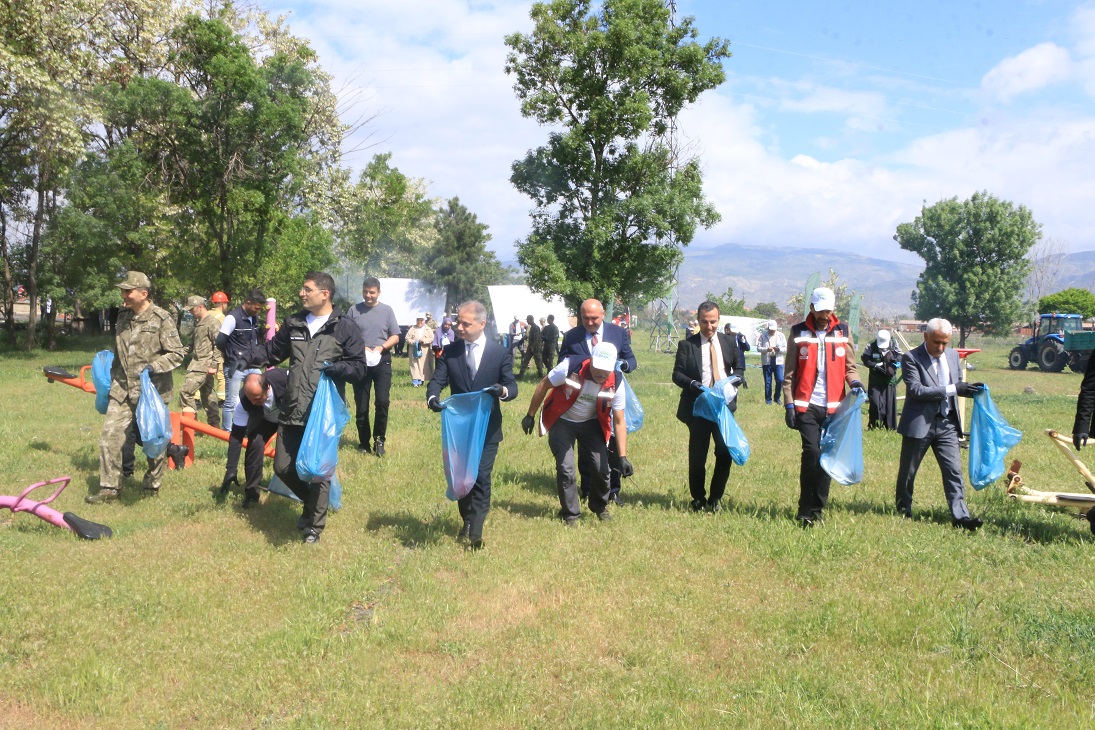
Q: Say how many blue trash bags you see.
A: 9